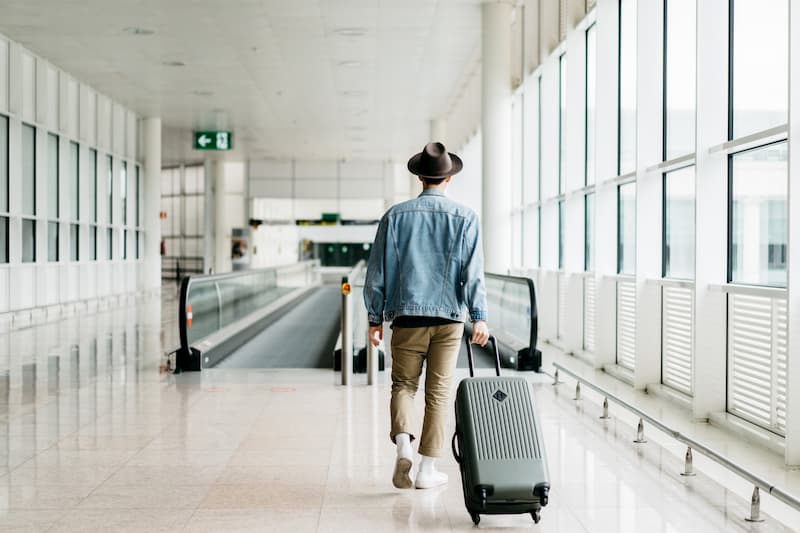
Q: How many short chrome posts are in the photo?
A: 6